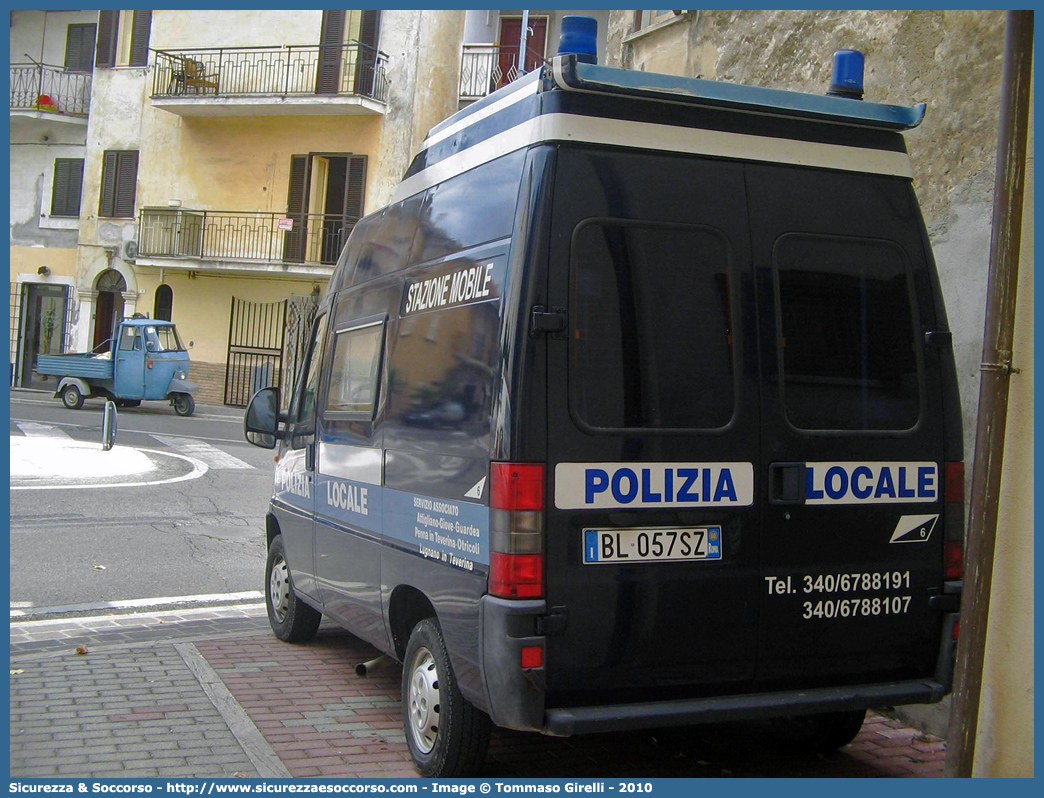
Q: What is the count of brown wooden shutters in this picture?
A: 12